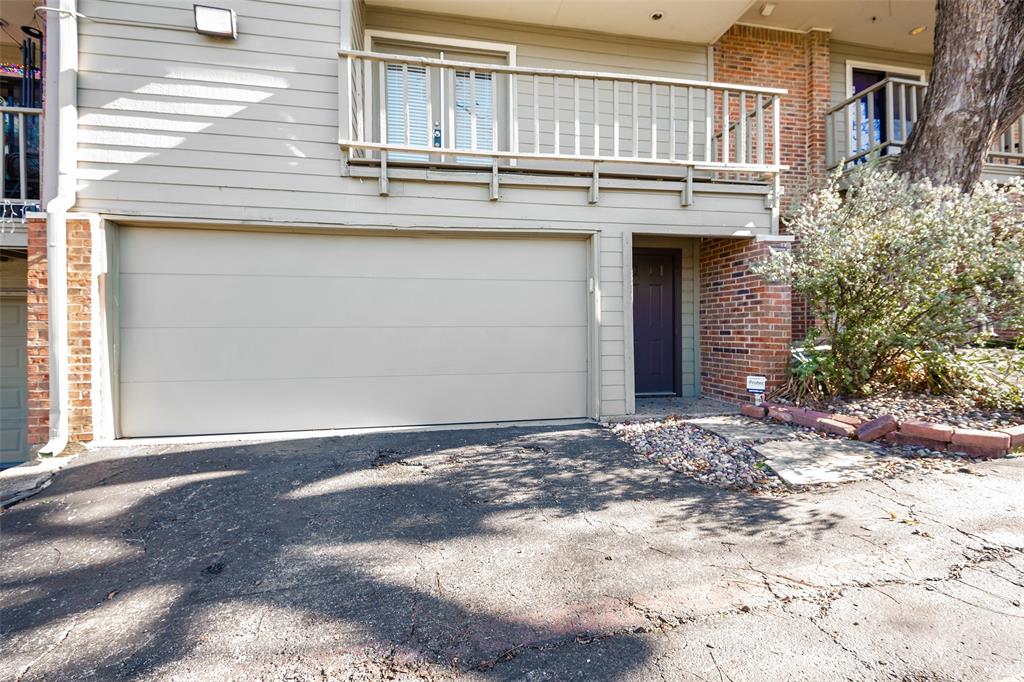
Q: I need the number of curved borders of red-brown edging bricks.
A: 1